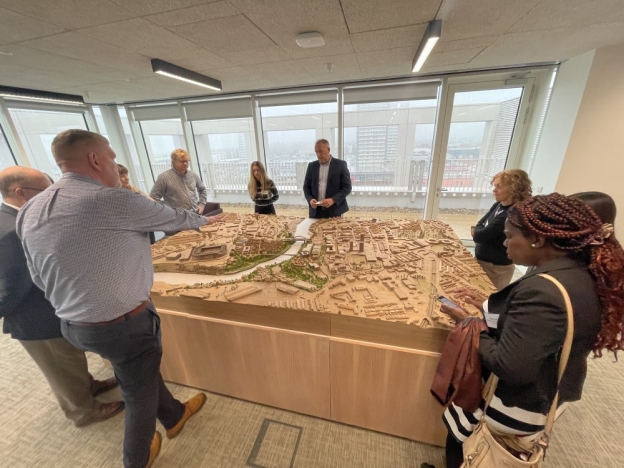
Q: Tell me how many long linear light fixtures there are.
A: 3